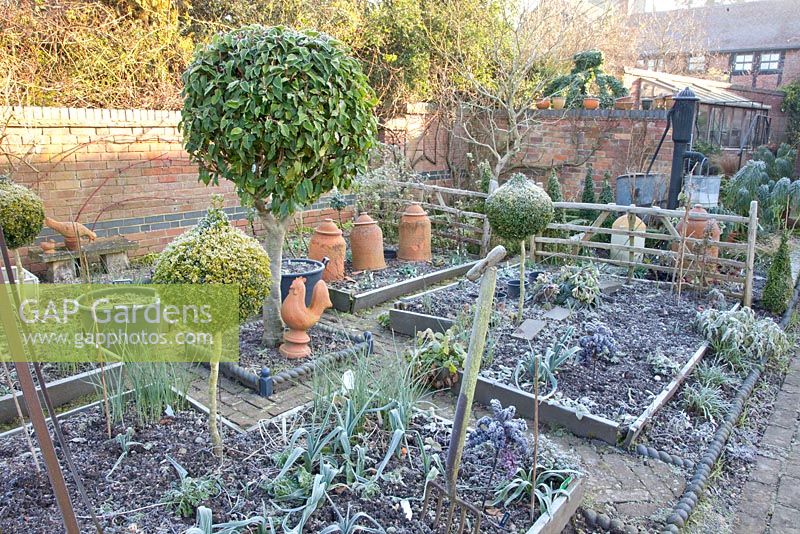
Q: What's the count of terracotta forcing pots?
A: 4